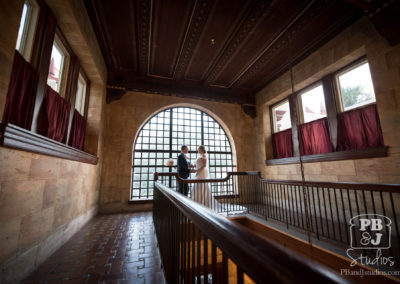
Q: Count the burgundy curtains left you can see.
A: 3